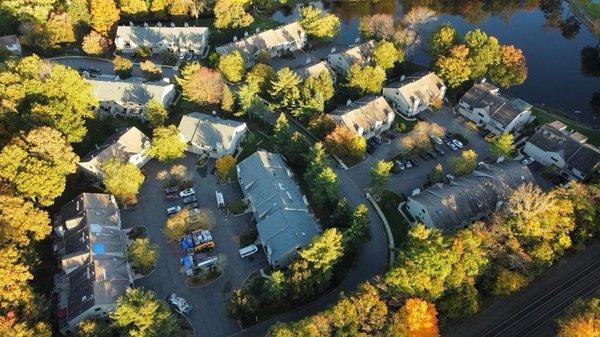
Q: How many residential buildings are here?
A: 15